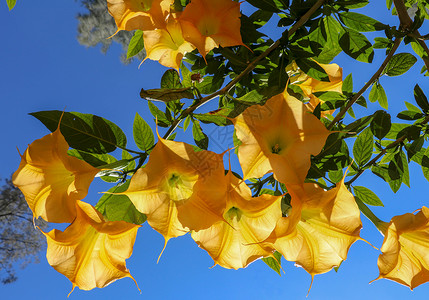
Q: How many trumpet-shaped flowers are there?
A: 11